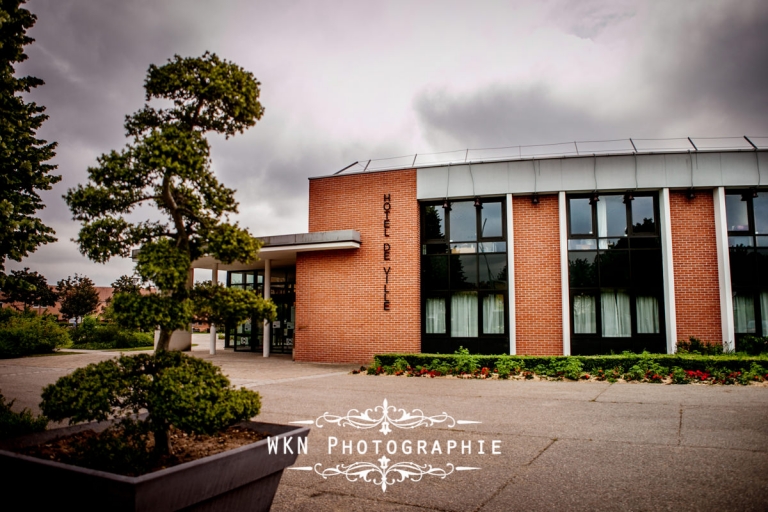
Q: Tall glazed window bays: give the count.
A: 3